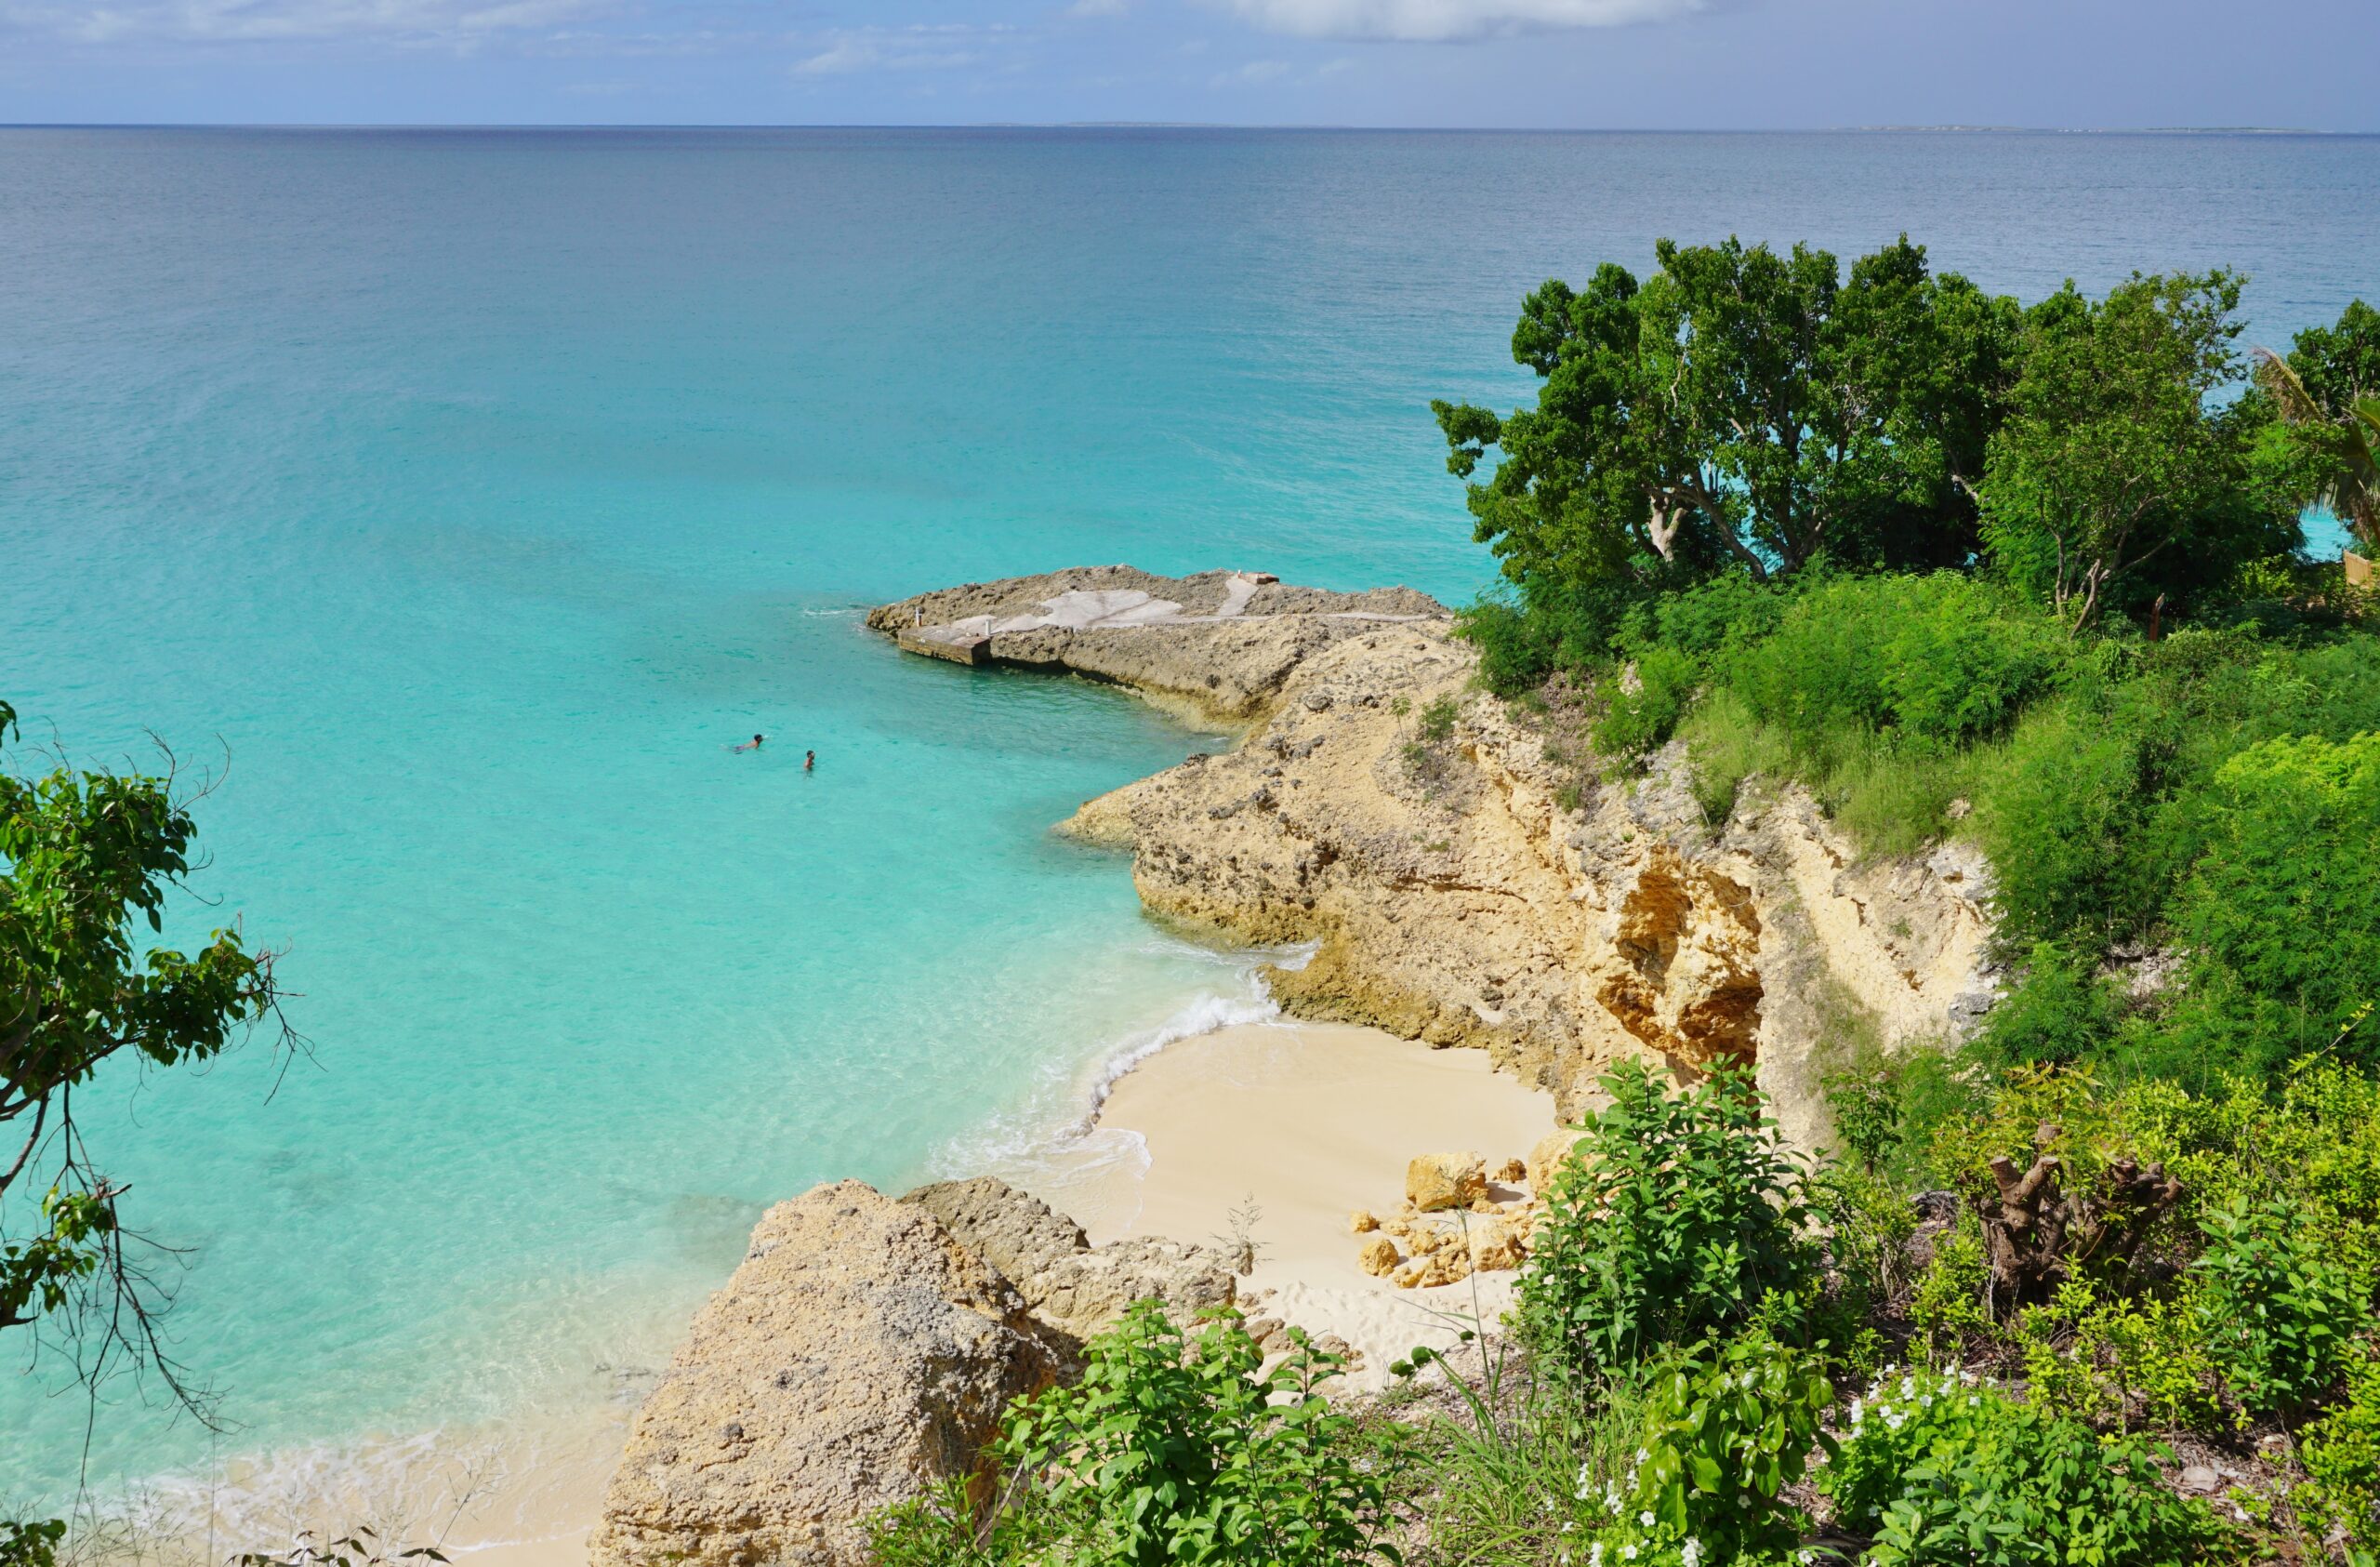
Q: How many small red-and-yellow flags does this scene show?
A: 0